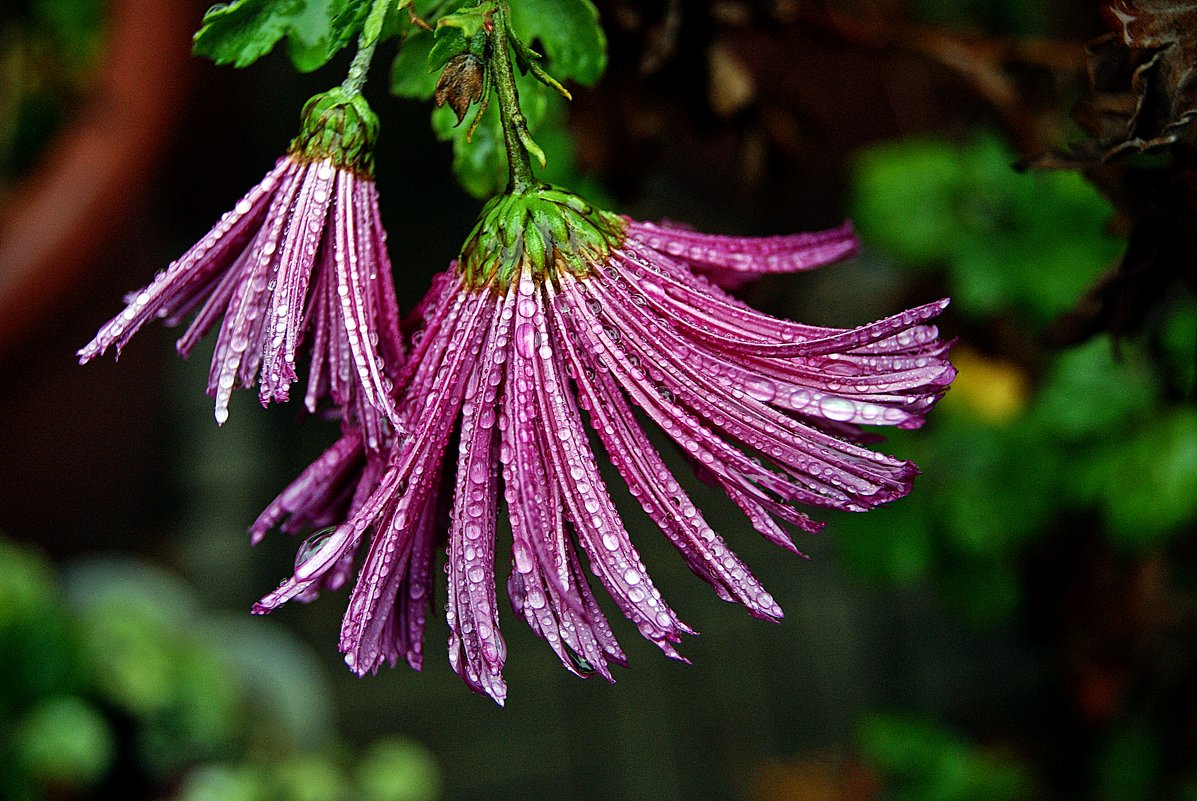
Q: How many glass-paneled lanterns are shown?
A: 0